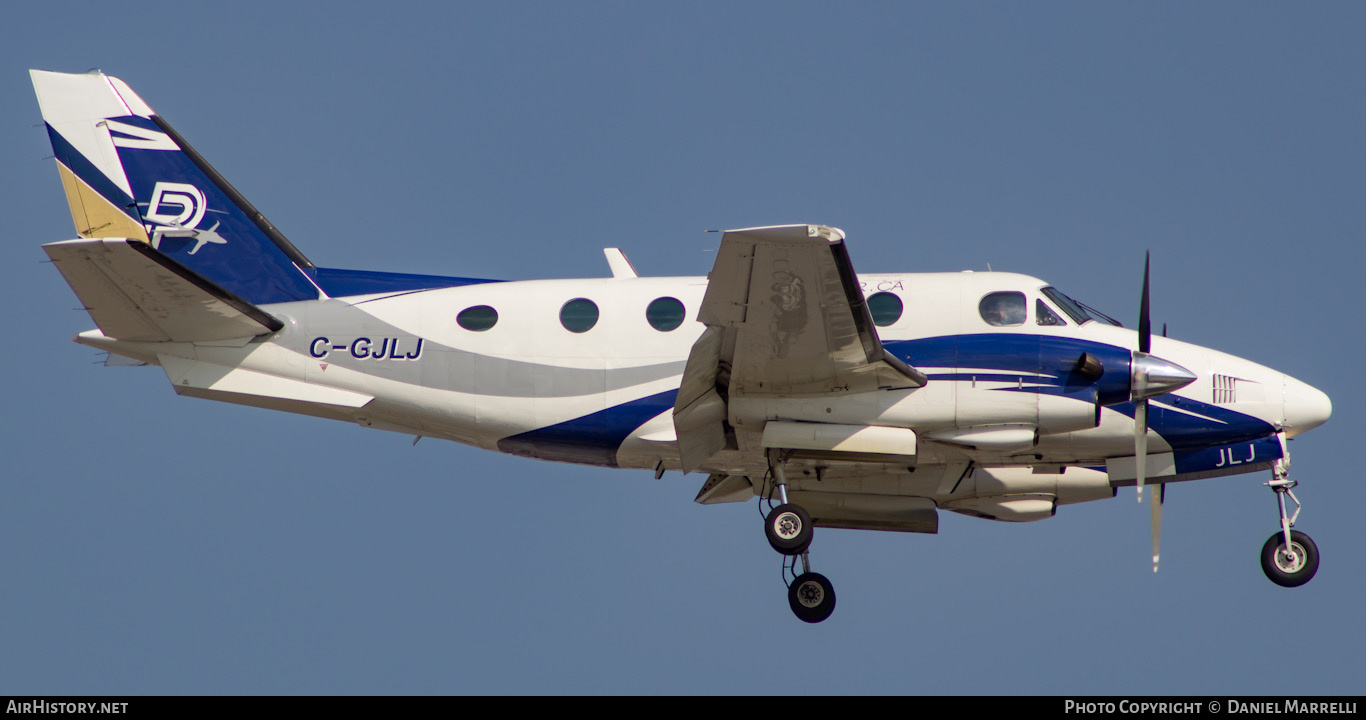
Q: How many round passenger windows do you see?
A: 4